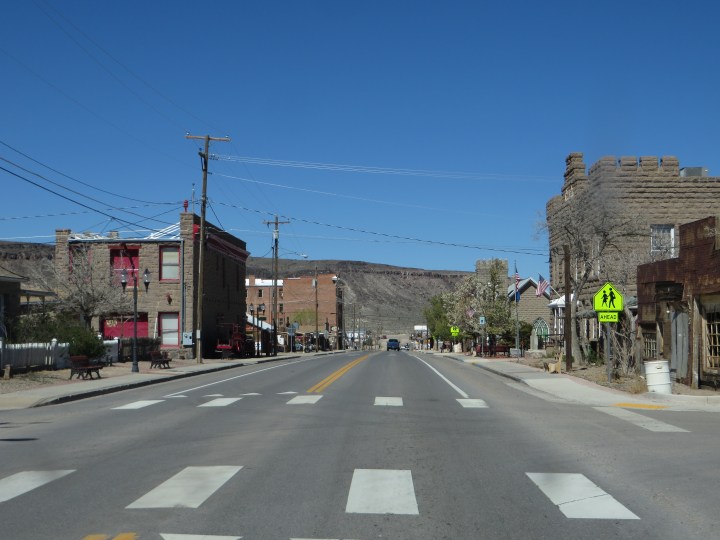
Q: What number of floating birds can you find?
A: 0